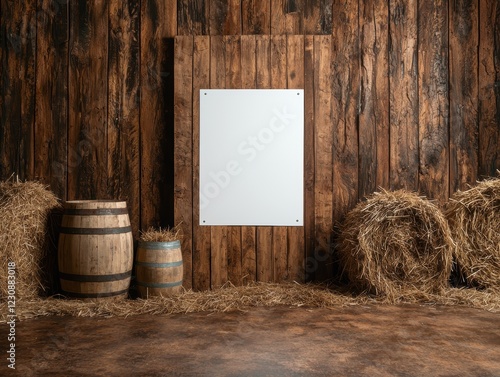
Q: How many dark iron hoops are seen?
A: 4